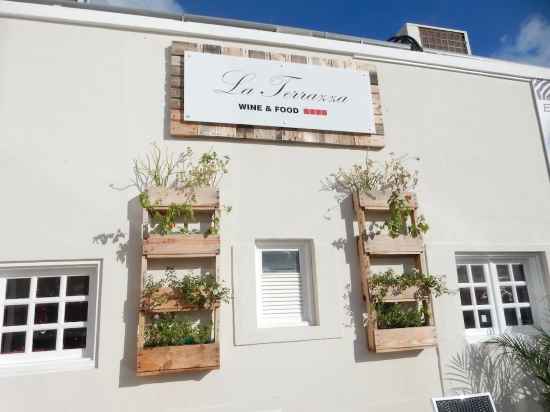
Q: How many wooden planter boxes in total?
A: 8